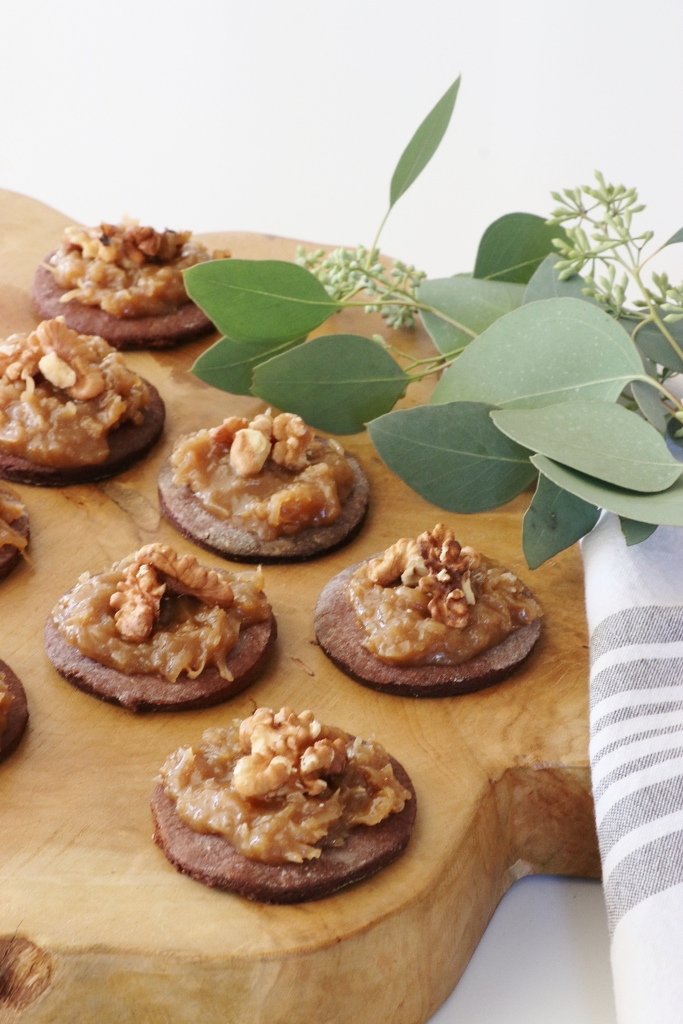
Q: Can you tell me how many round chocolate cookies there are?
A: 8